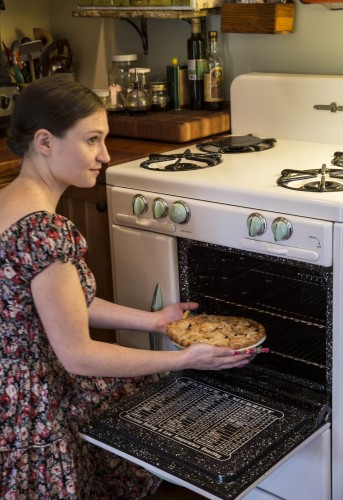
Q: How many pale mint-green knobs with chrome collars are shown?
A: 5